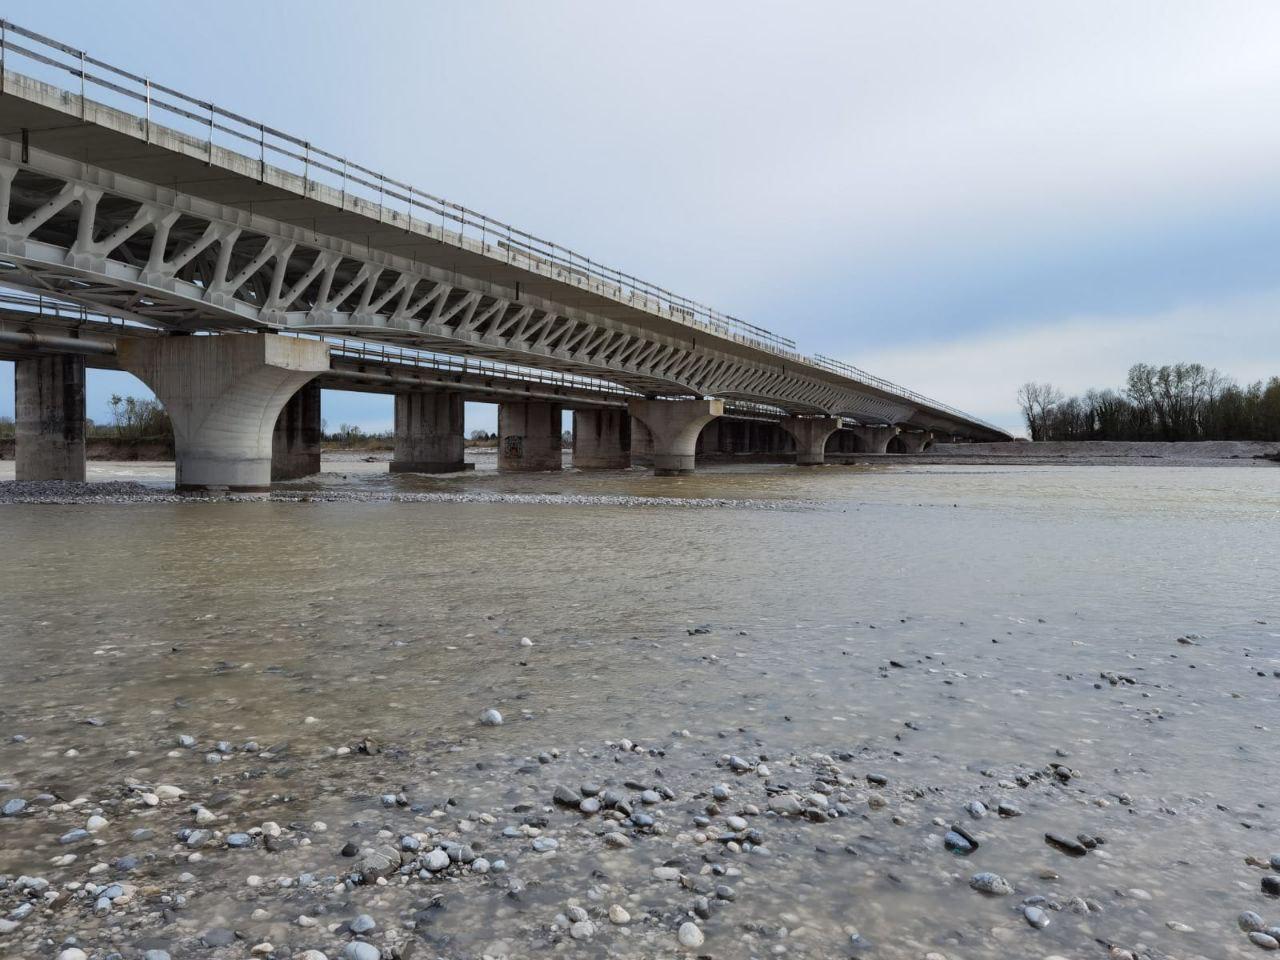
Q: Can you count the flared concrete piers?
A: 5